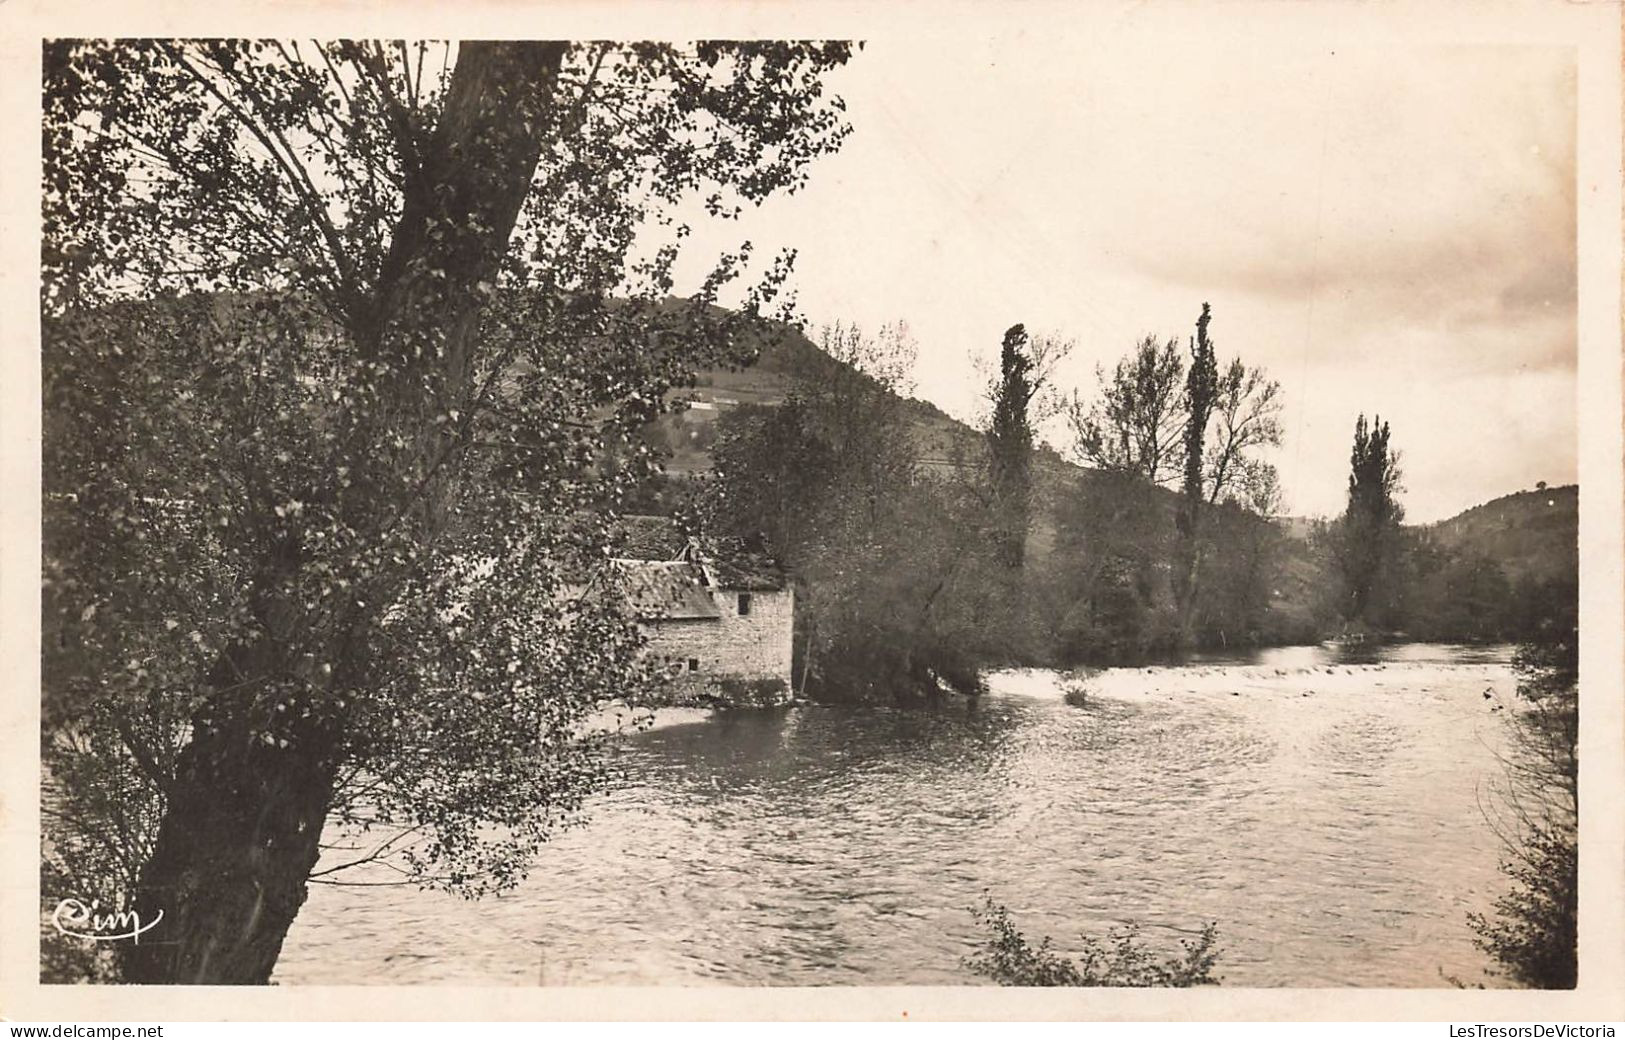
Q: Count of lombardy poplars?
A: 3